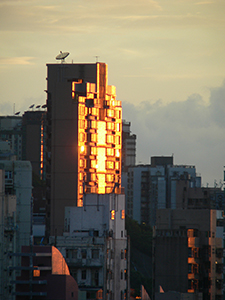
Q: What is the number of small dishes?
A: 4